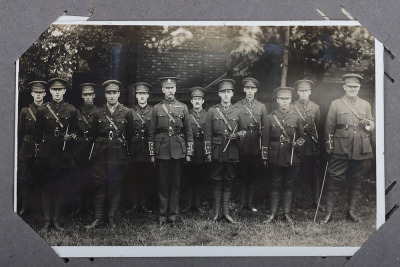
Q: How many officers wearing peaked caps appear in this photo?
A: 12